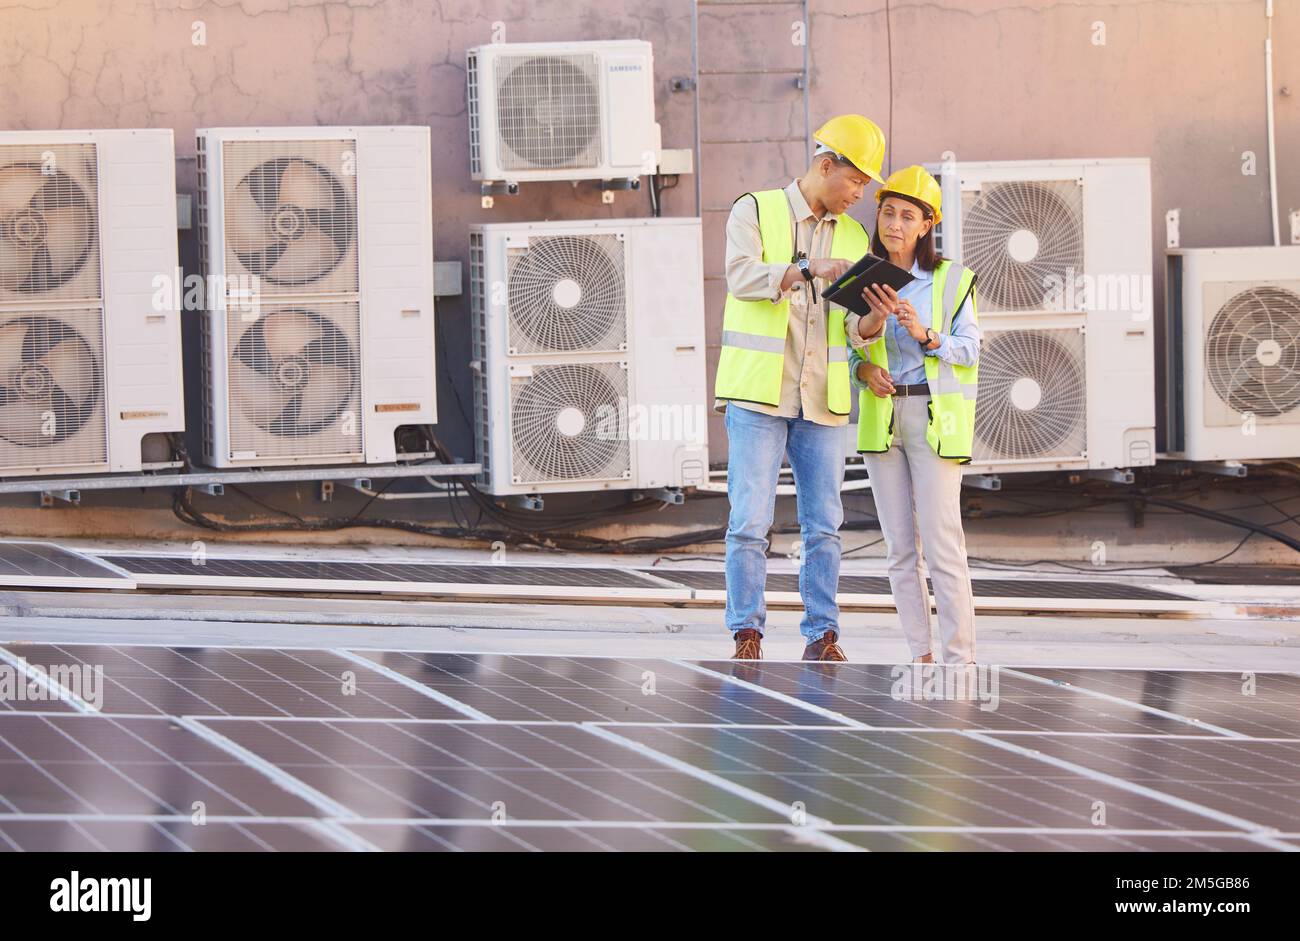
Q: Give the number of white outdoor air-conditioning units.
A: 6